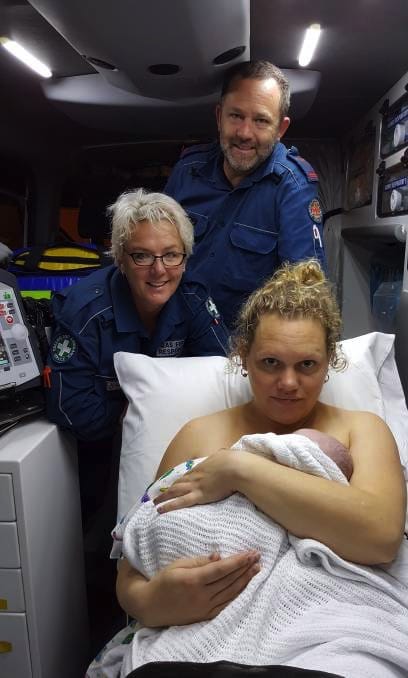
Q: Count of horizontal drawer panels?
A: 4